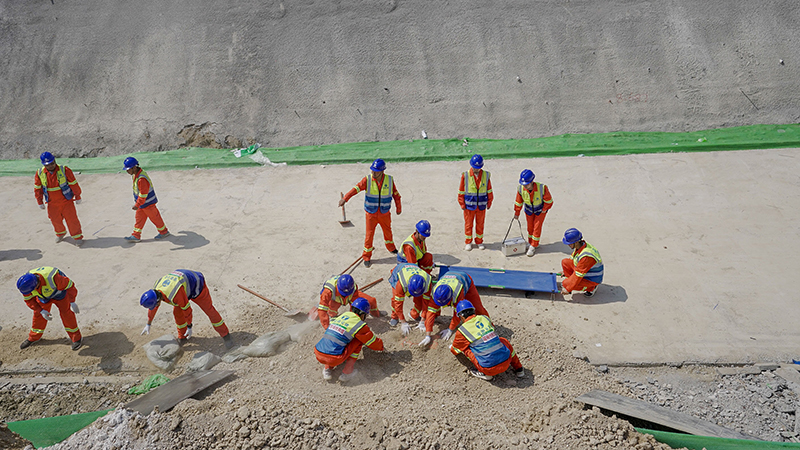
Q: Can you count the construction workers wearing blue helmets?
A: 14